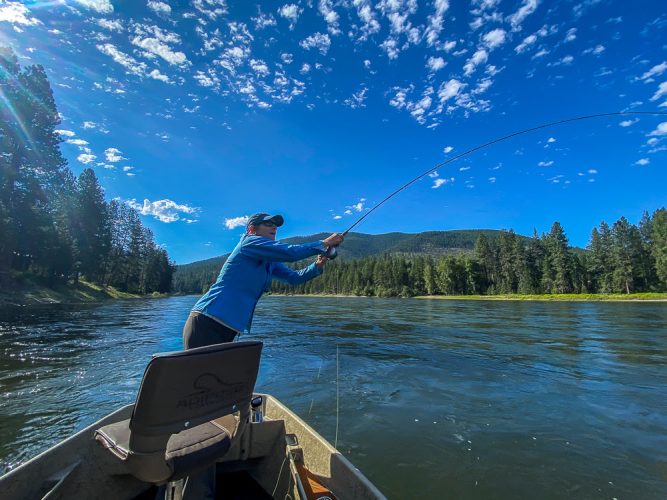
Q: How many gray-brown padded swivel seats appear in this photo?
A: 1